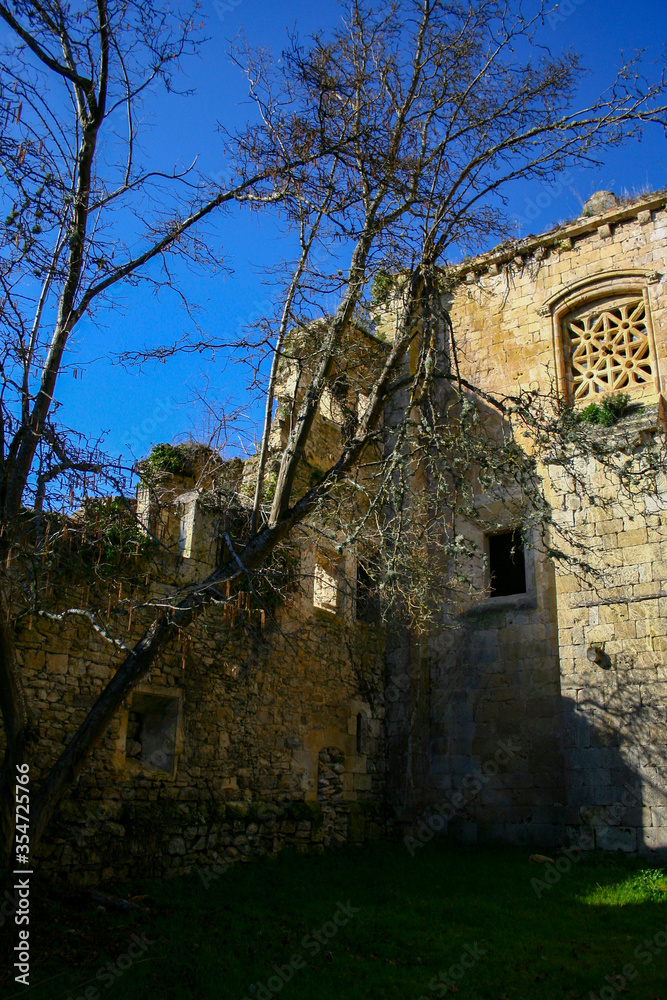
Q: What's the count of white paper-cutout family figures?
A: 0